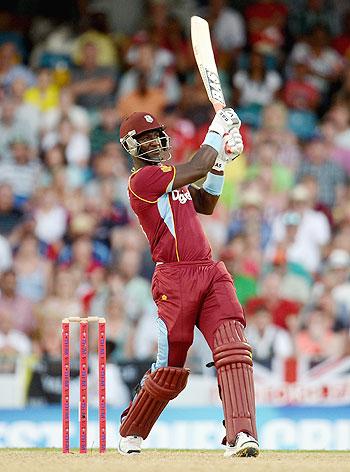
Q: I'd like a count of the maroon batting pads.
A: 2